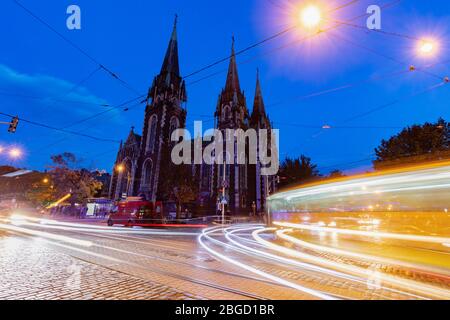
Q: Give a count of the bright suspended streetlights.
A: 2